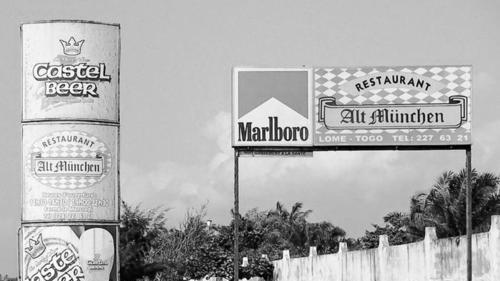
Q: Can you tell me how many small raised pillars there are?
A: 8